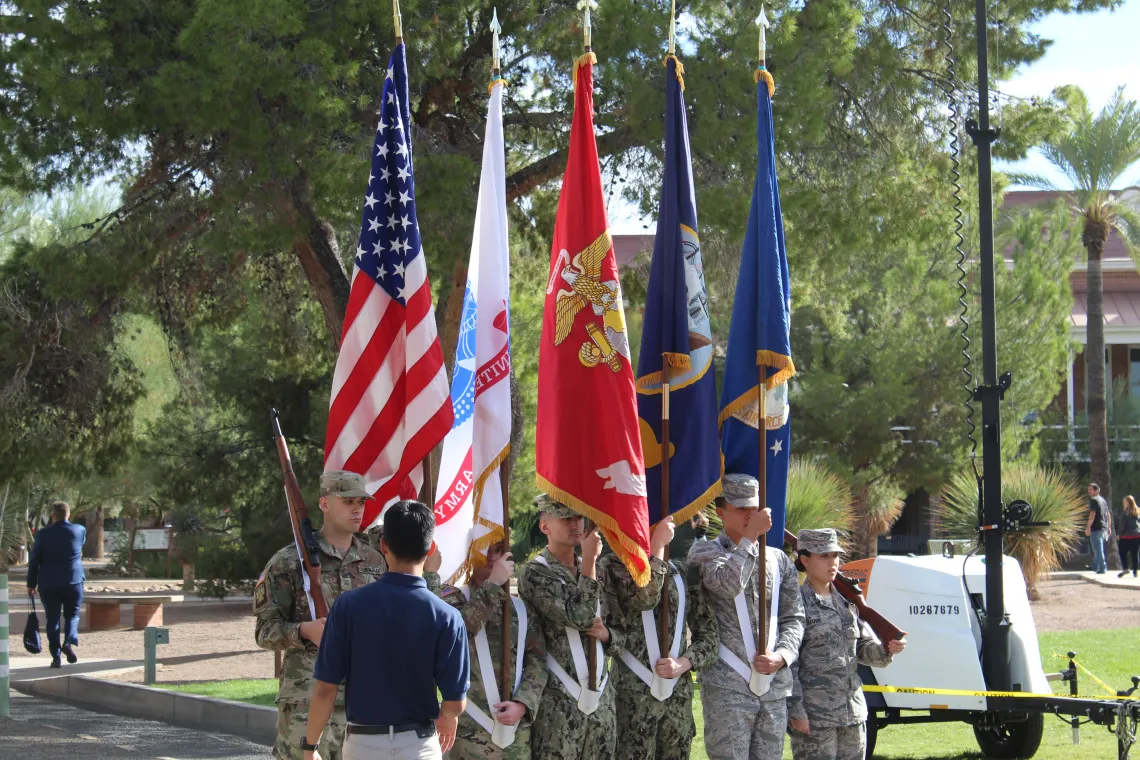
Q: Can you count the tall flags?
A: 5